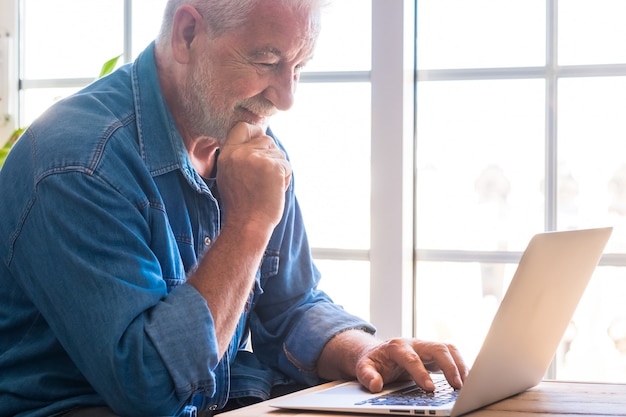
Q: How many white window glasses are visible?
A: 12